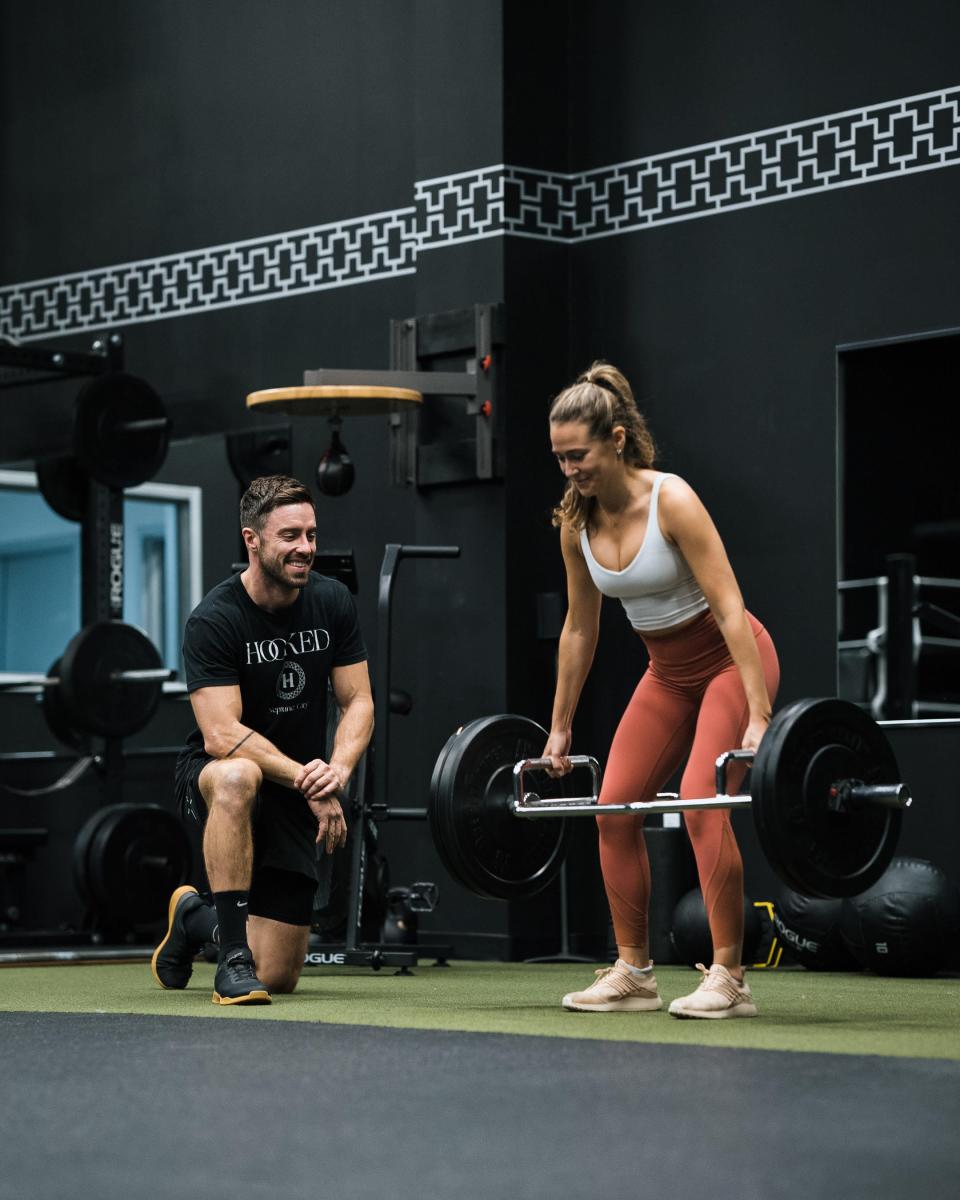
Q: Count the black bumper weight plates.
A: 10